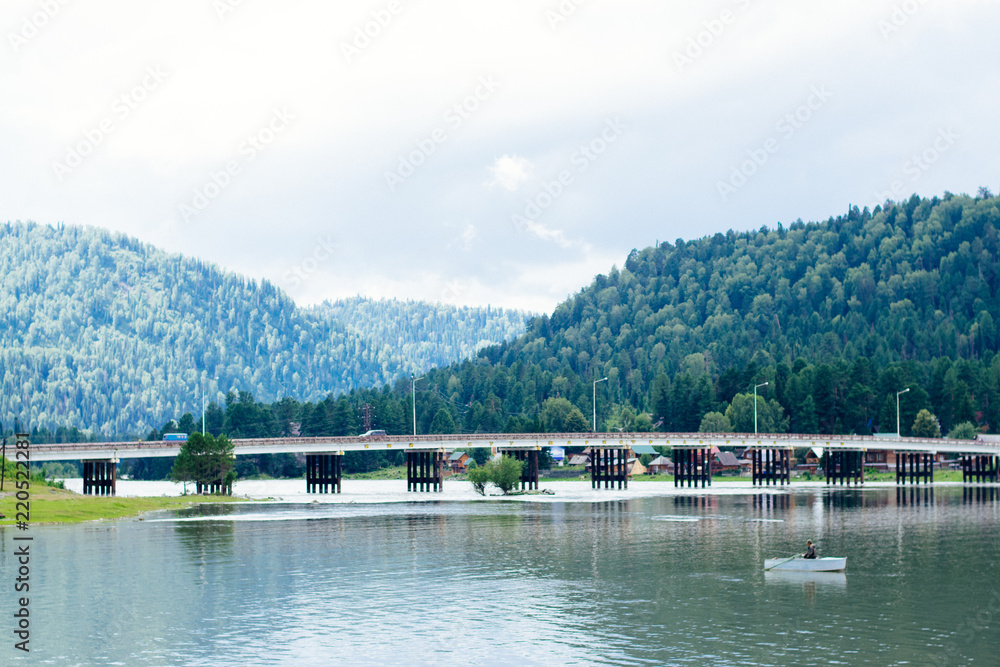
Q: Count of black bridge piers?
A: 11